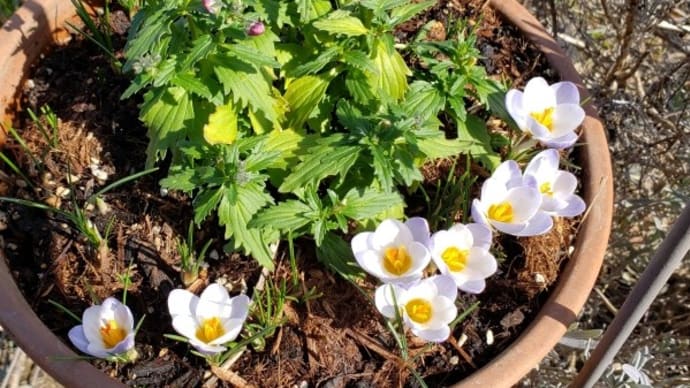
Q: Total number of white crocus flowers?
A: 8